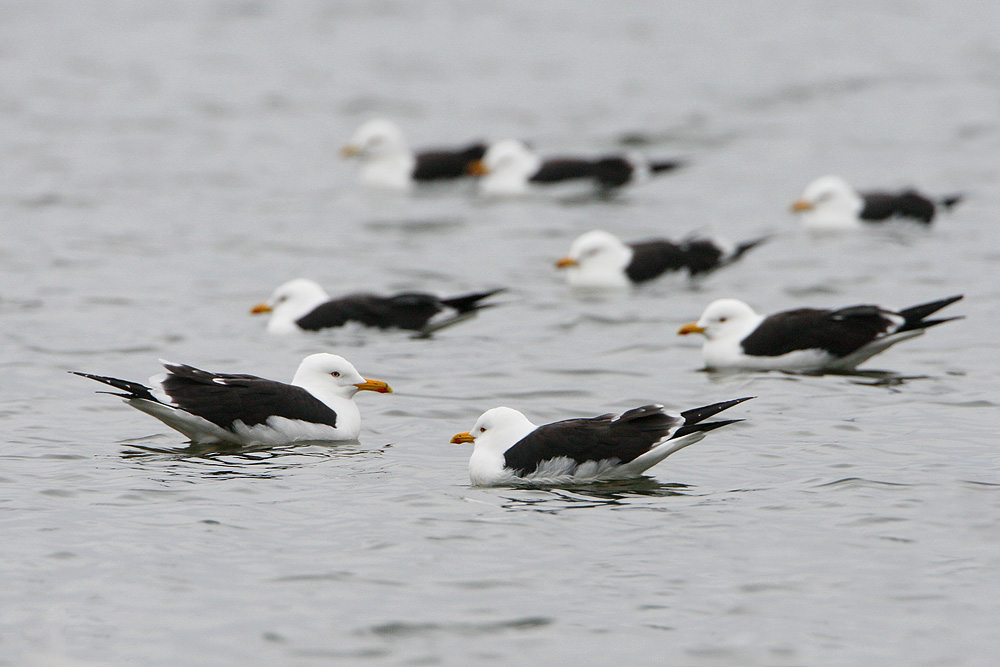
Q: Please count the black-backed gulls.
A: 8